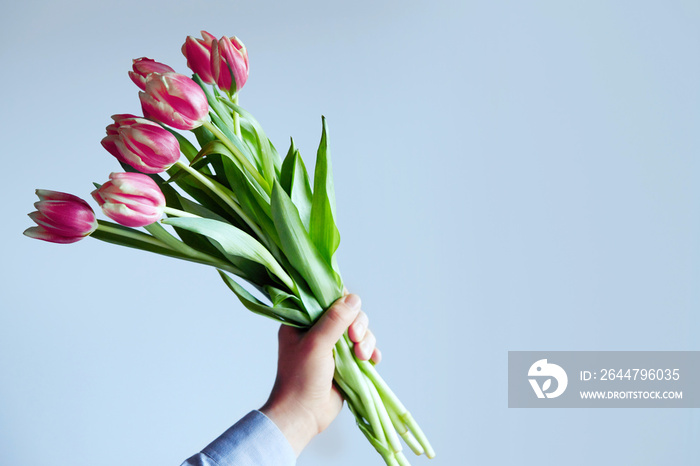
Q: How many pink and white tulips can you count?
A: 7